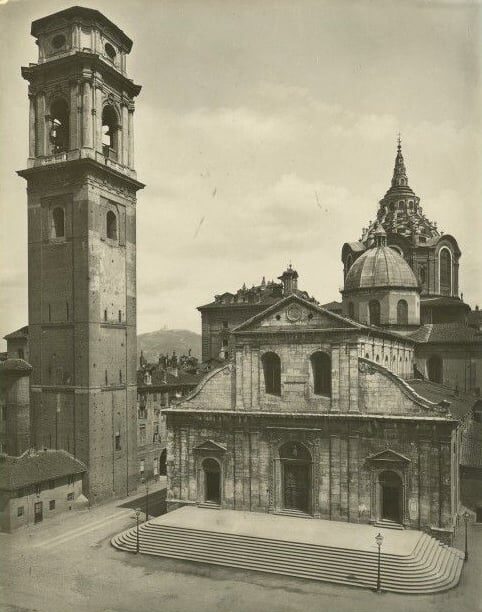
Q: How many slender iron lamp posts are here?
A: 4